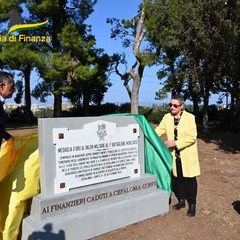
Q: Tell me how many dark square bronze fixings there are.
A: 4